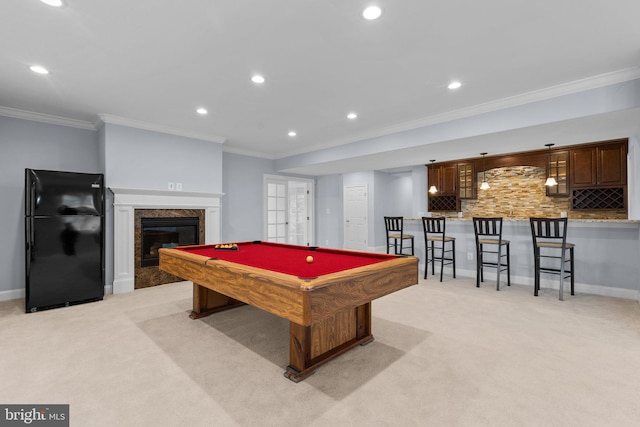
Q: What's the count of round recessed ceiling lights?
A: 8